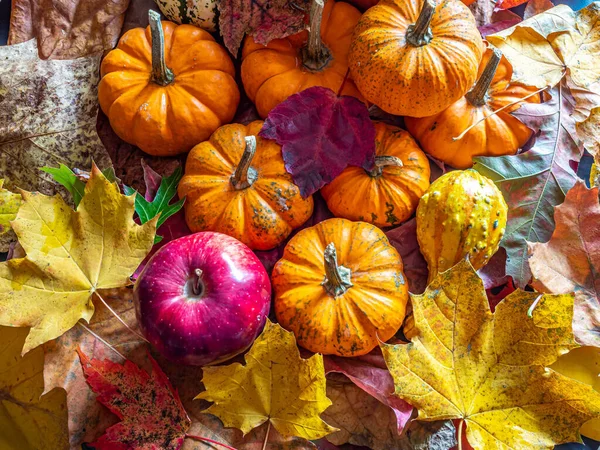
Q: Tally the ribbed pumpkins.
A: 7